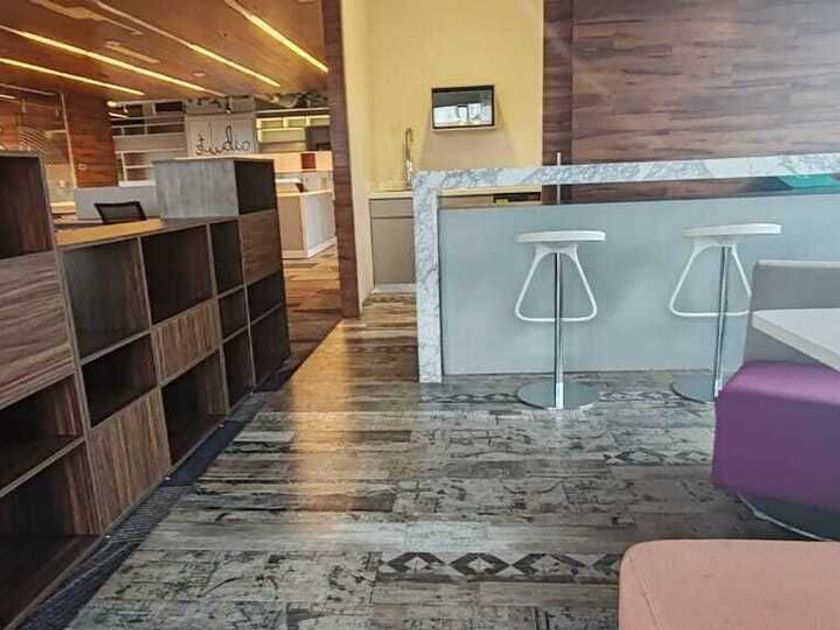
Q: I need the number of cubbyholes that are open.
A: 13